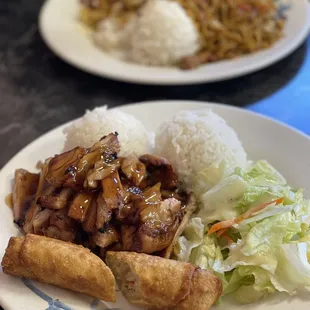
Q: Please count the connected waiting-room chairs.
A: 0